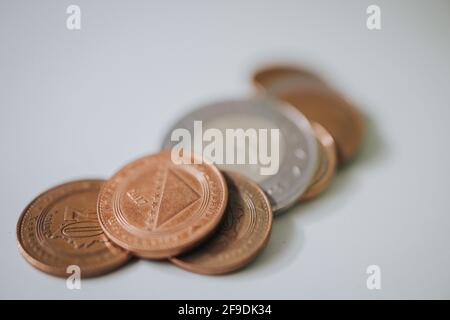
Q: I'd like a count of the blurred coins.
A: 4